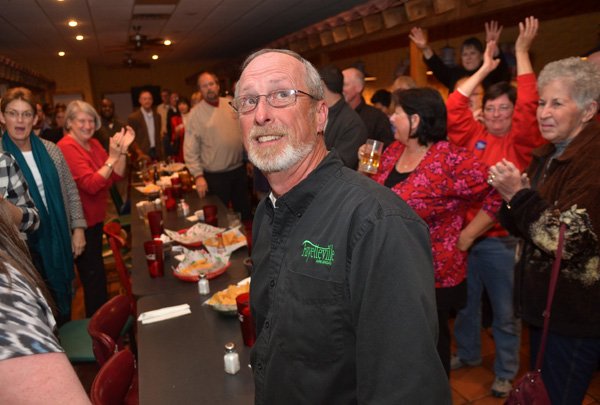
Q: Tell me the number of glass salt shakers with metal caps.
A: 2